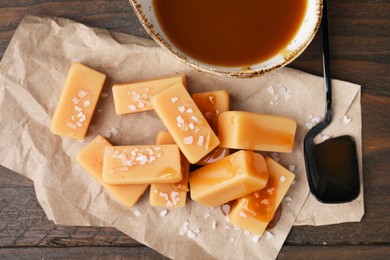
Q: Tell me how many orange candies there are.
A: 10